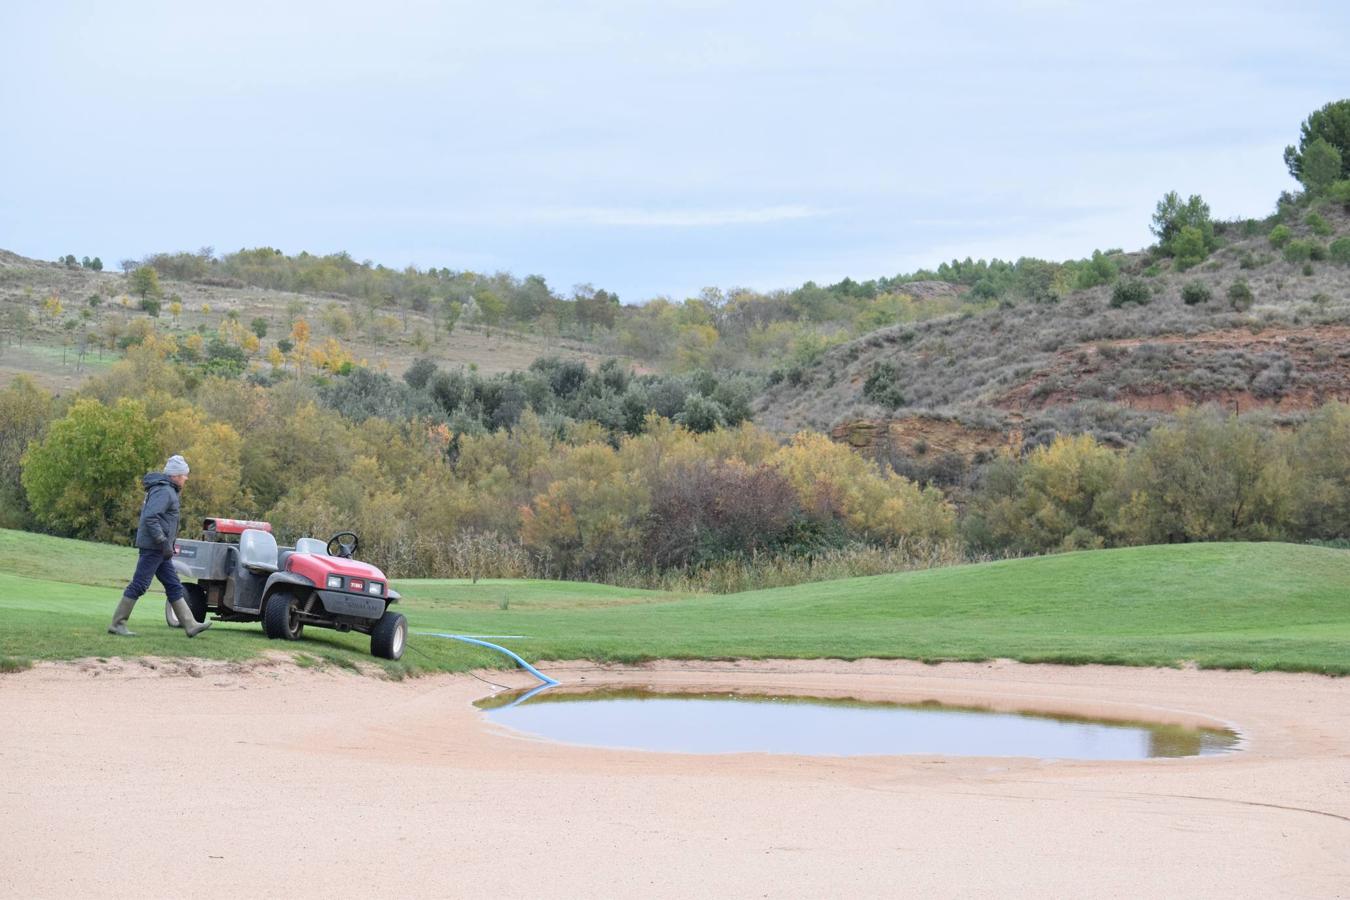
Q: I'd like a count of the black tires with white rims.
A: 3